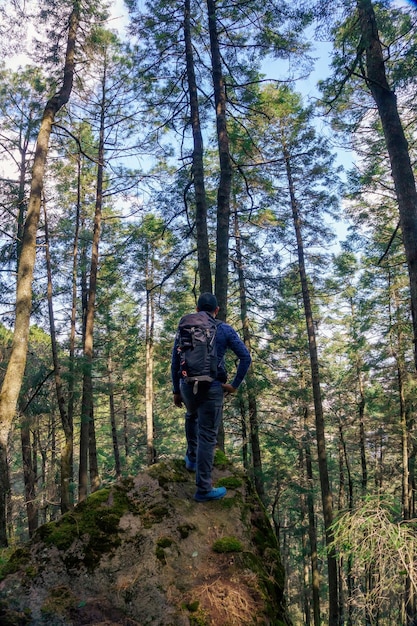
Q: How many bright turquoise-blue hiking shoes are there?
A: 2